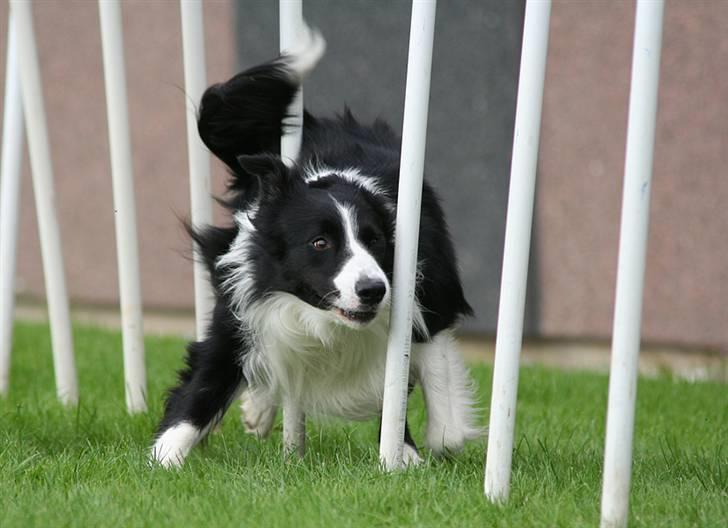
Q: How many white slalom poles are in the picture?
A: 8